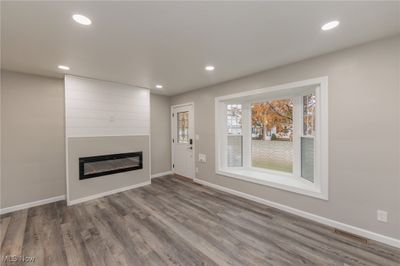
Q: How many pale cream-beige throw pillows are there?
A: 0